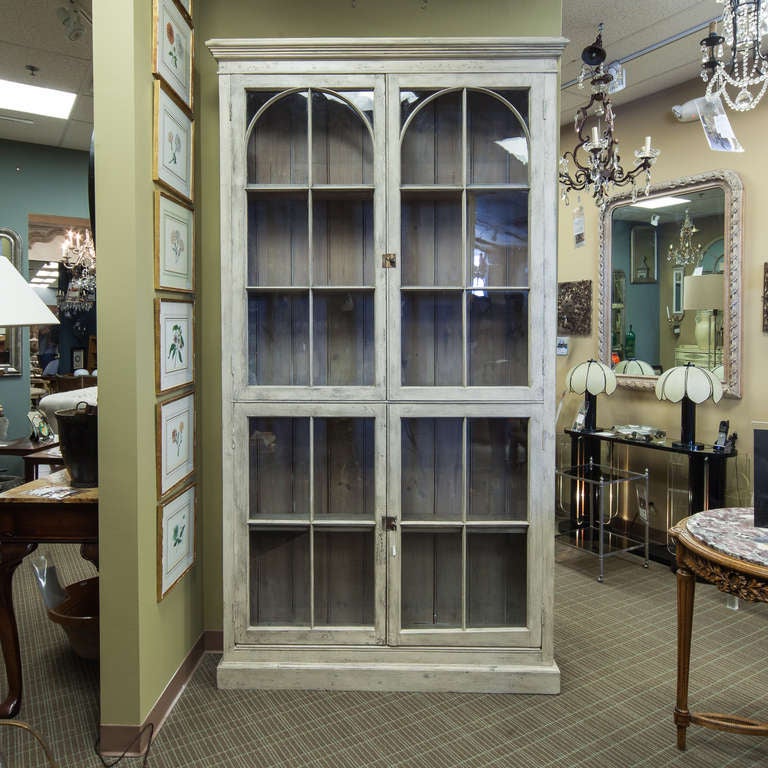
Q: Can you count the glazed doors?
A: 4